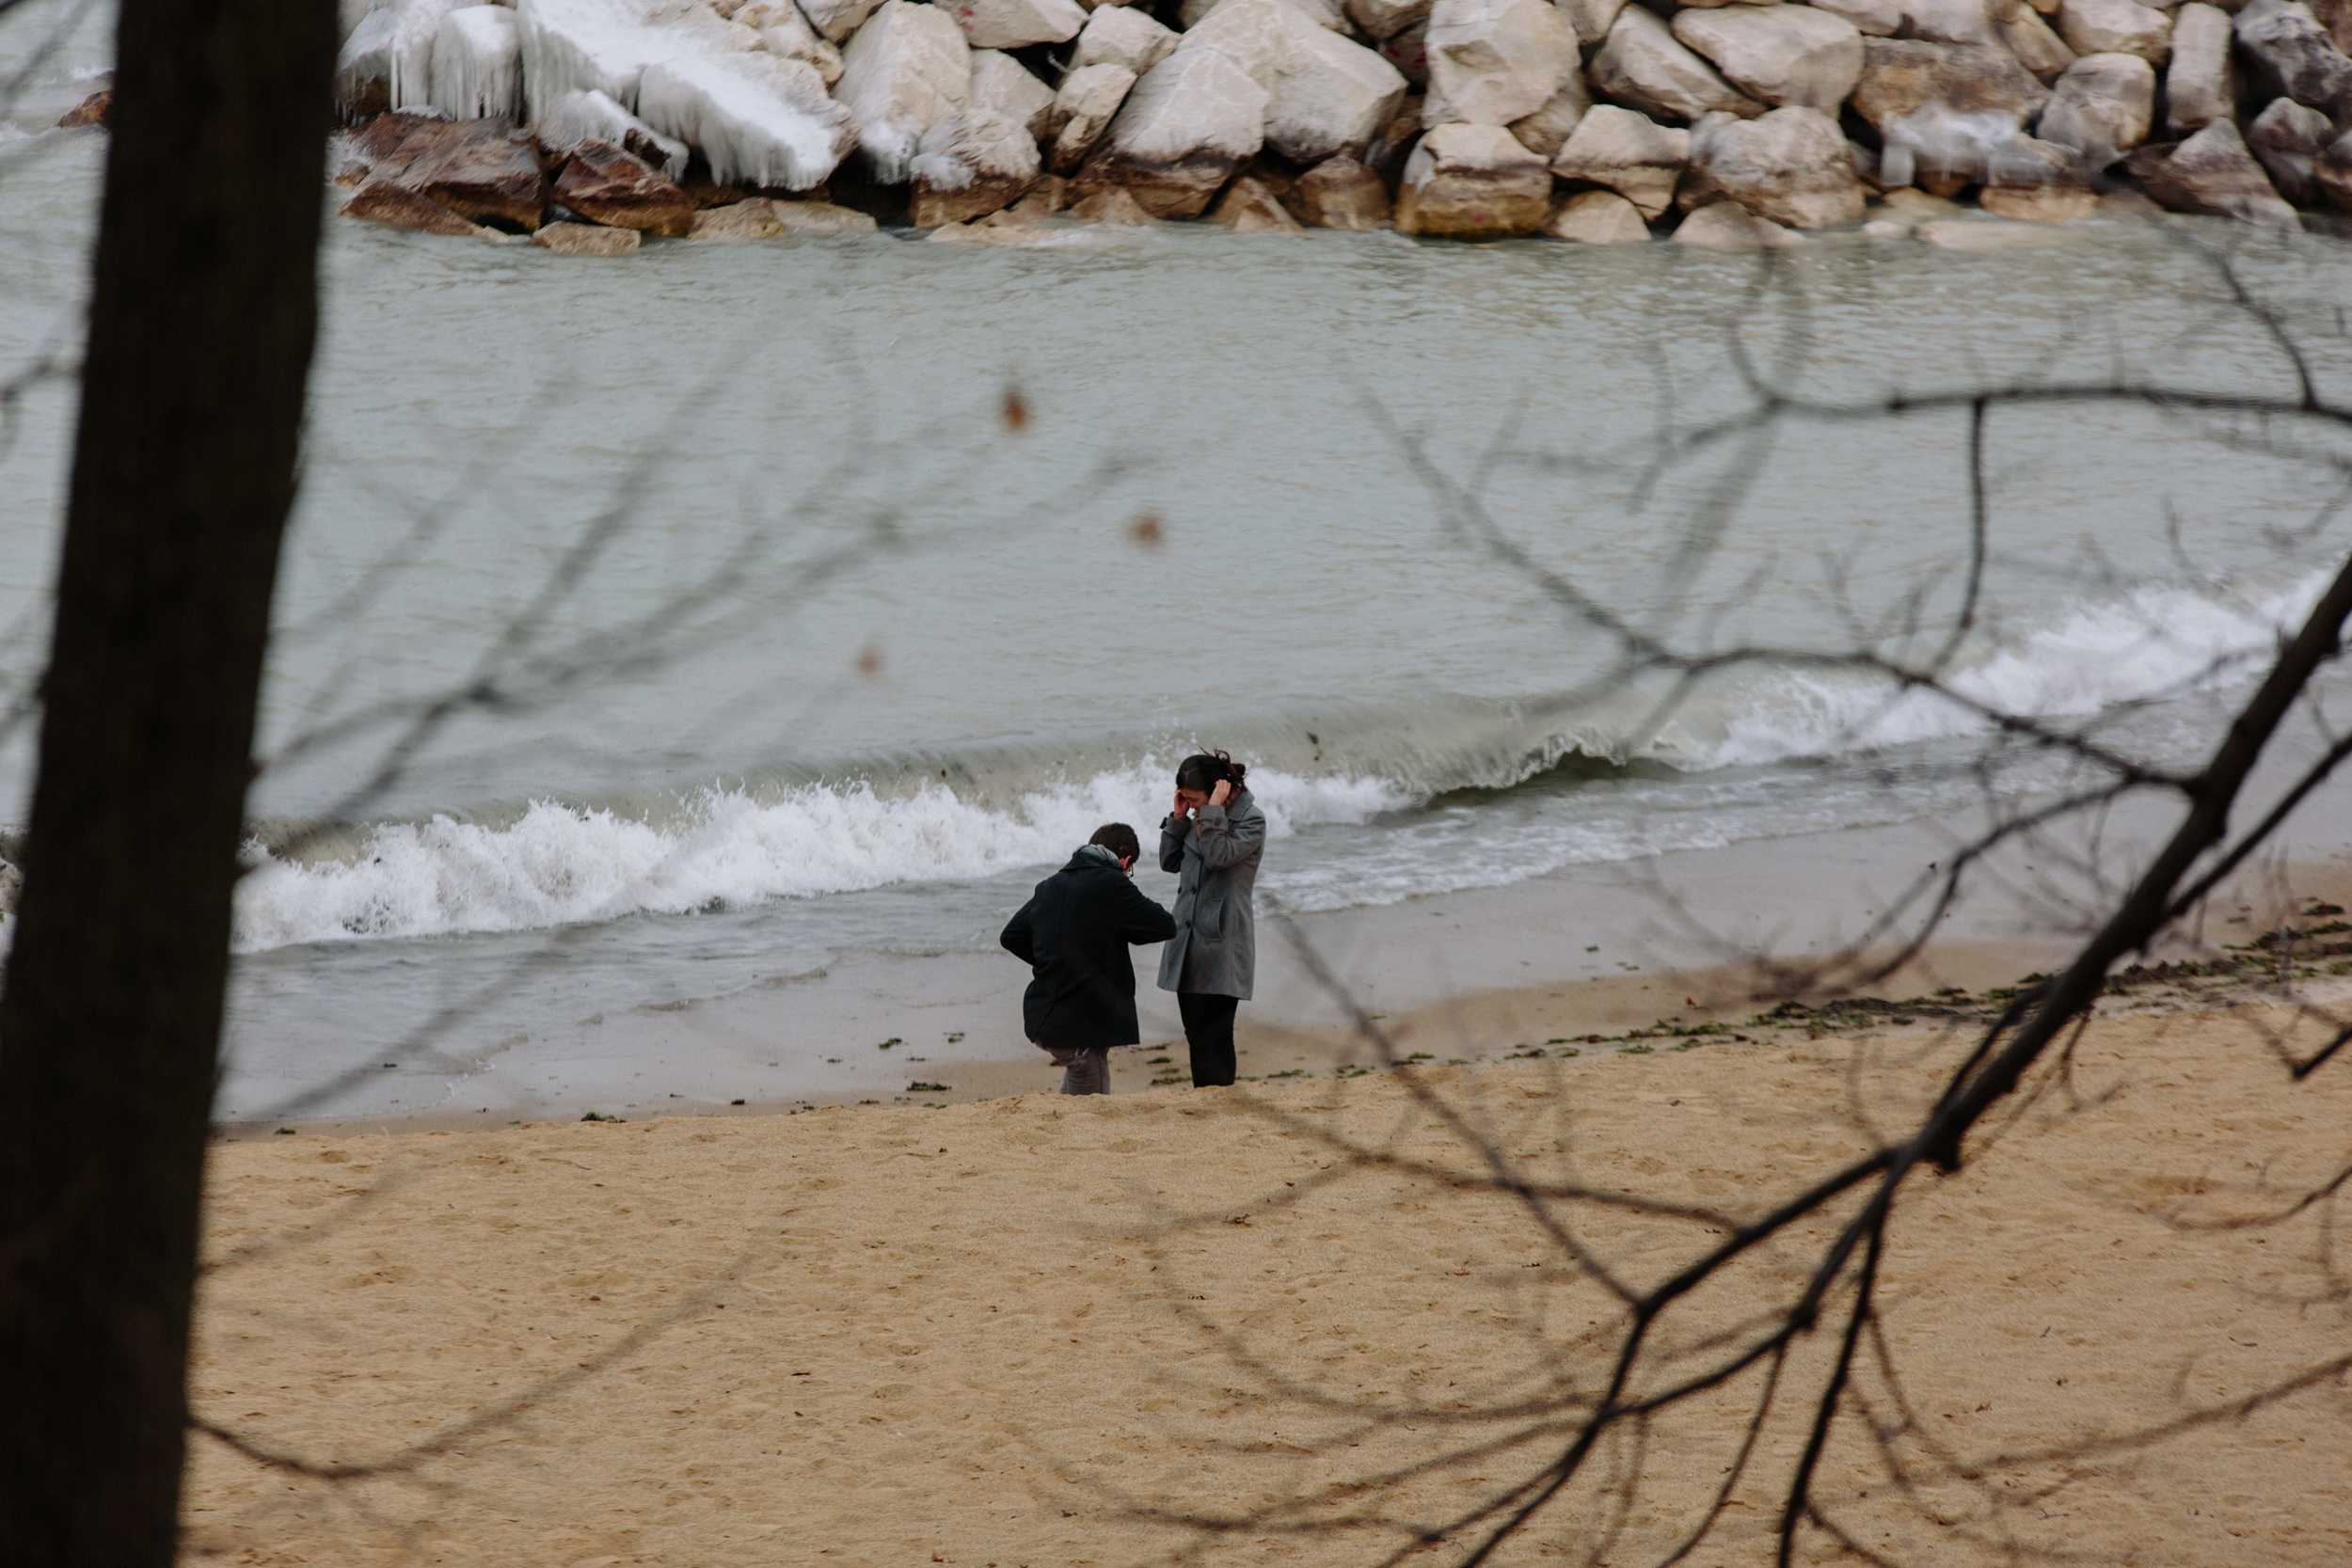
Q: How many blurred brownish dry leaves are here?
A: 3